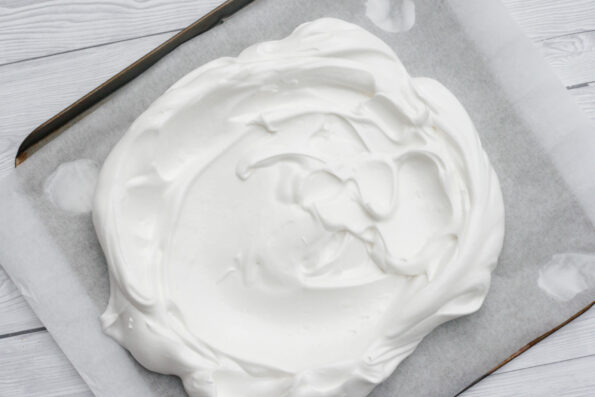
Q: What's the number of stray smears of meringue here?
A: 3